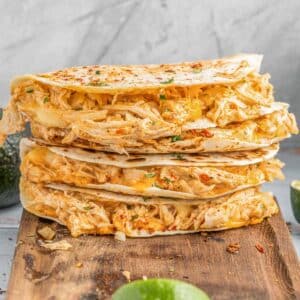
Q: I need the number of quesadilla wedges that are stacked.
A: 4